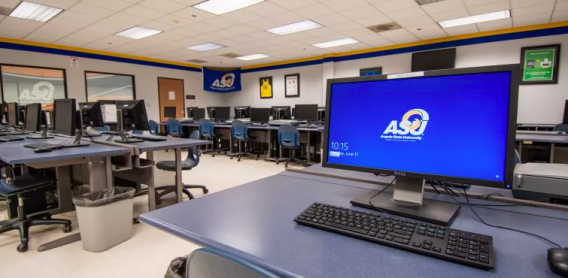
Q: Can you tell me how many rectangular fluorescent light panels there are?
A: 8